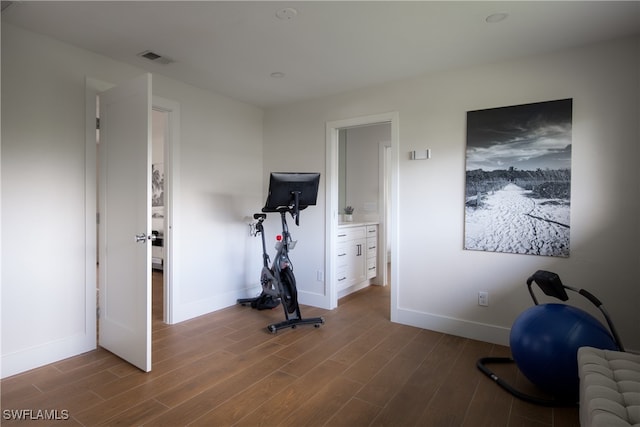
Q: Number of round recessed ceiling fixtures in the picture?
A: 3